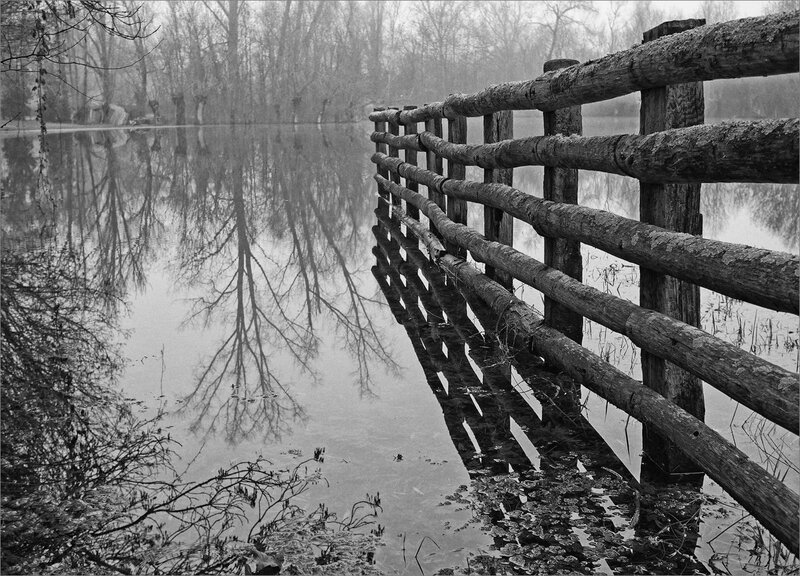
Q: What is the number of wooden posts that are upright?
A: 8